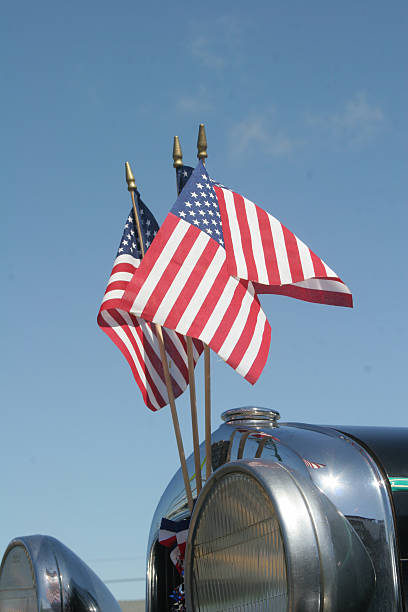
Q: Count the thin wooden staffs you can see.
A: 3